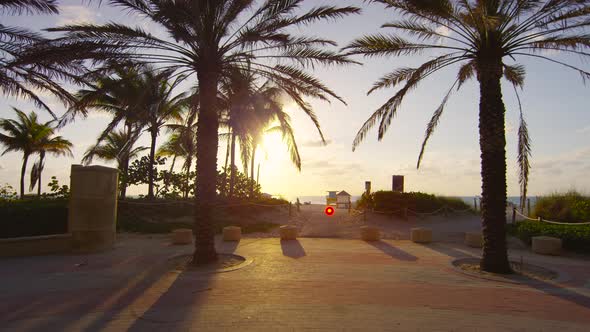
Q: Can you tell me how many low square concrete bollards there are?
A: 7